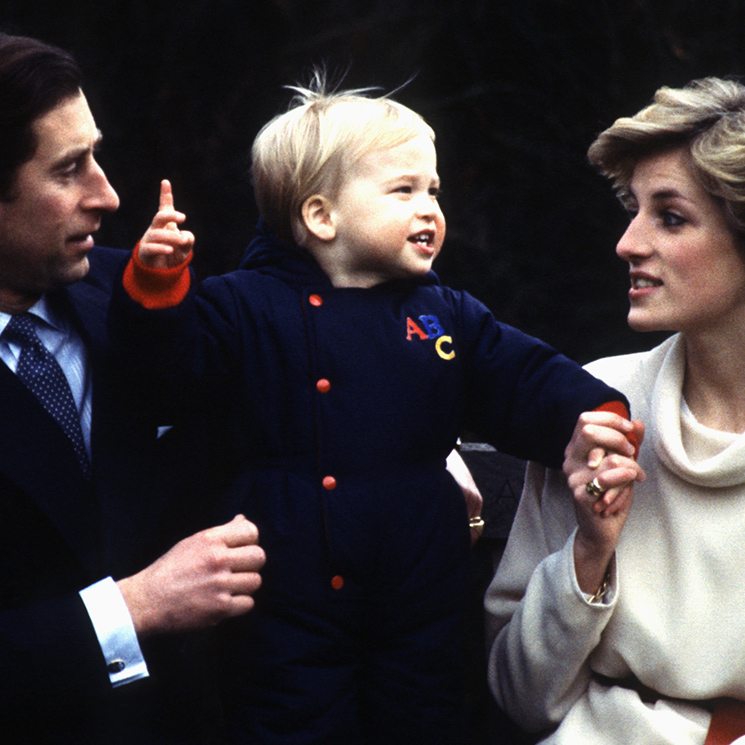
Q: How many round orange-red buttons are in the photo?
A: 4